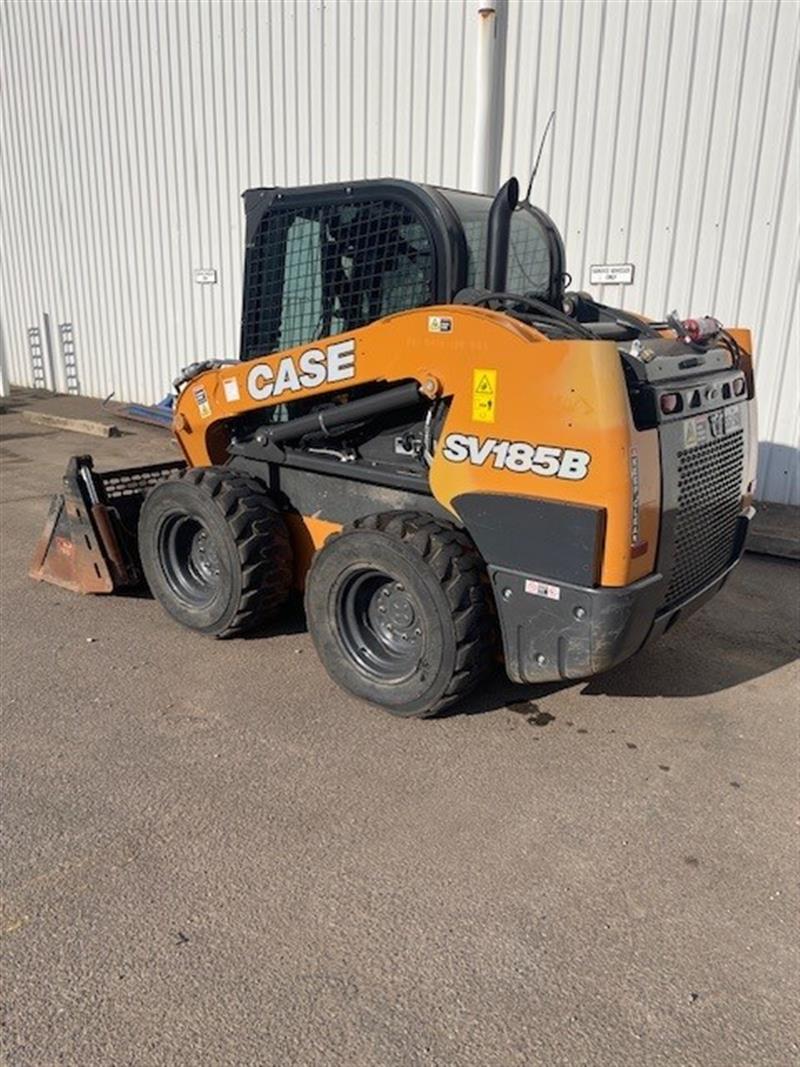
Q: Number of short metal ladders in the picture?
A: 2